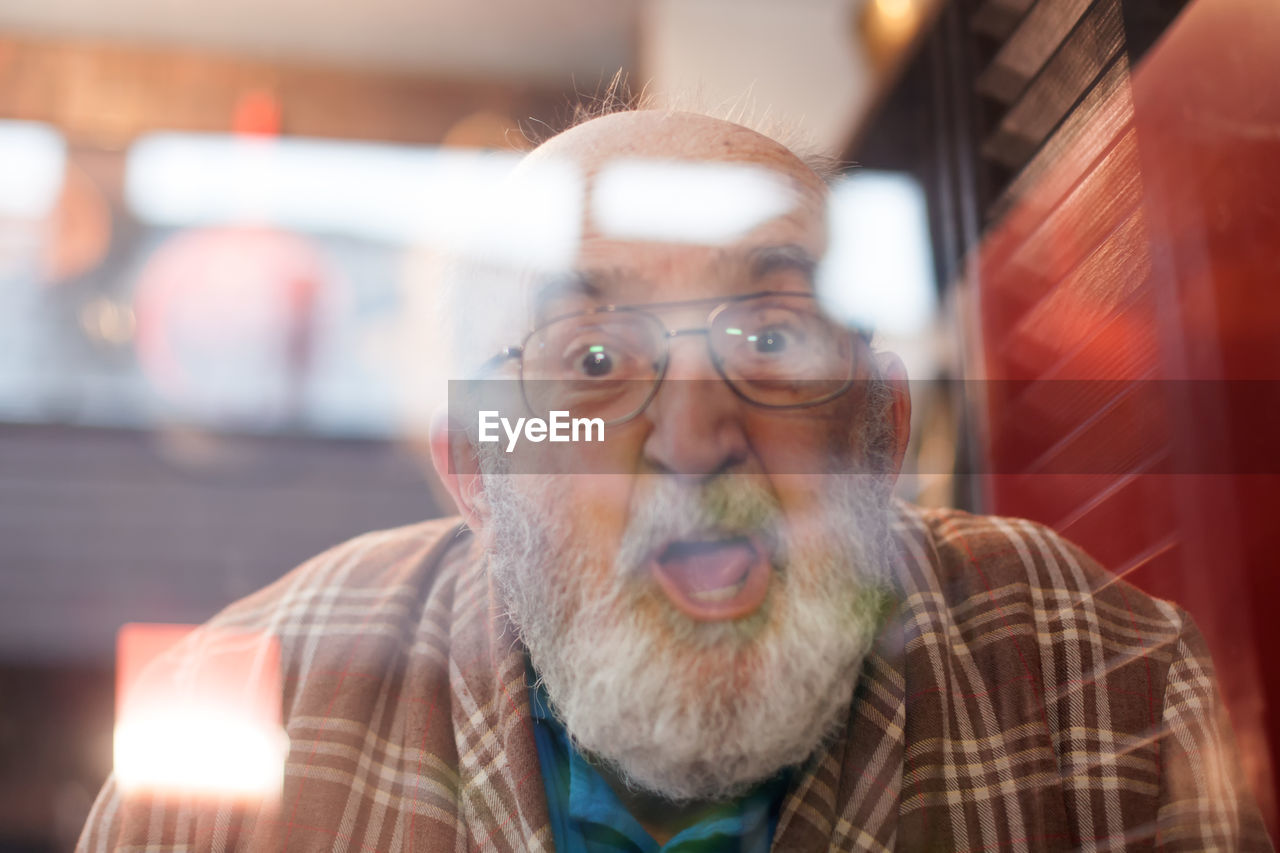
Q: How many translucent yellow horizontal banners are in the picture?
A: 0